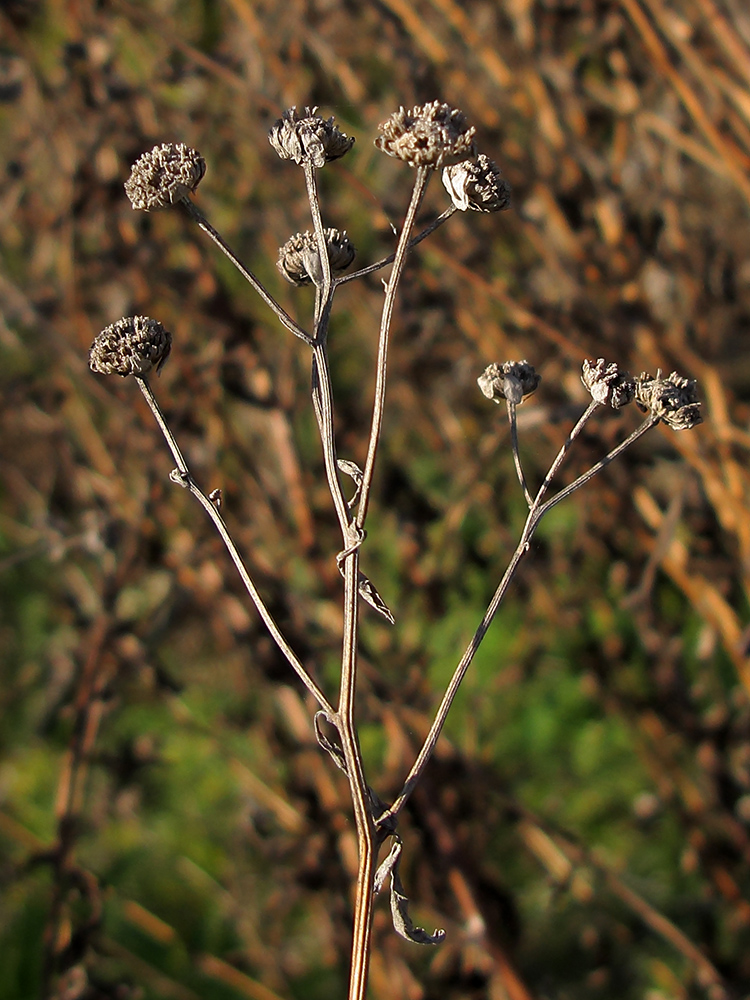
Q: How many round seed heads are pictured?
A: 9